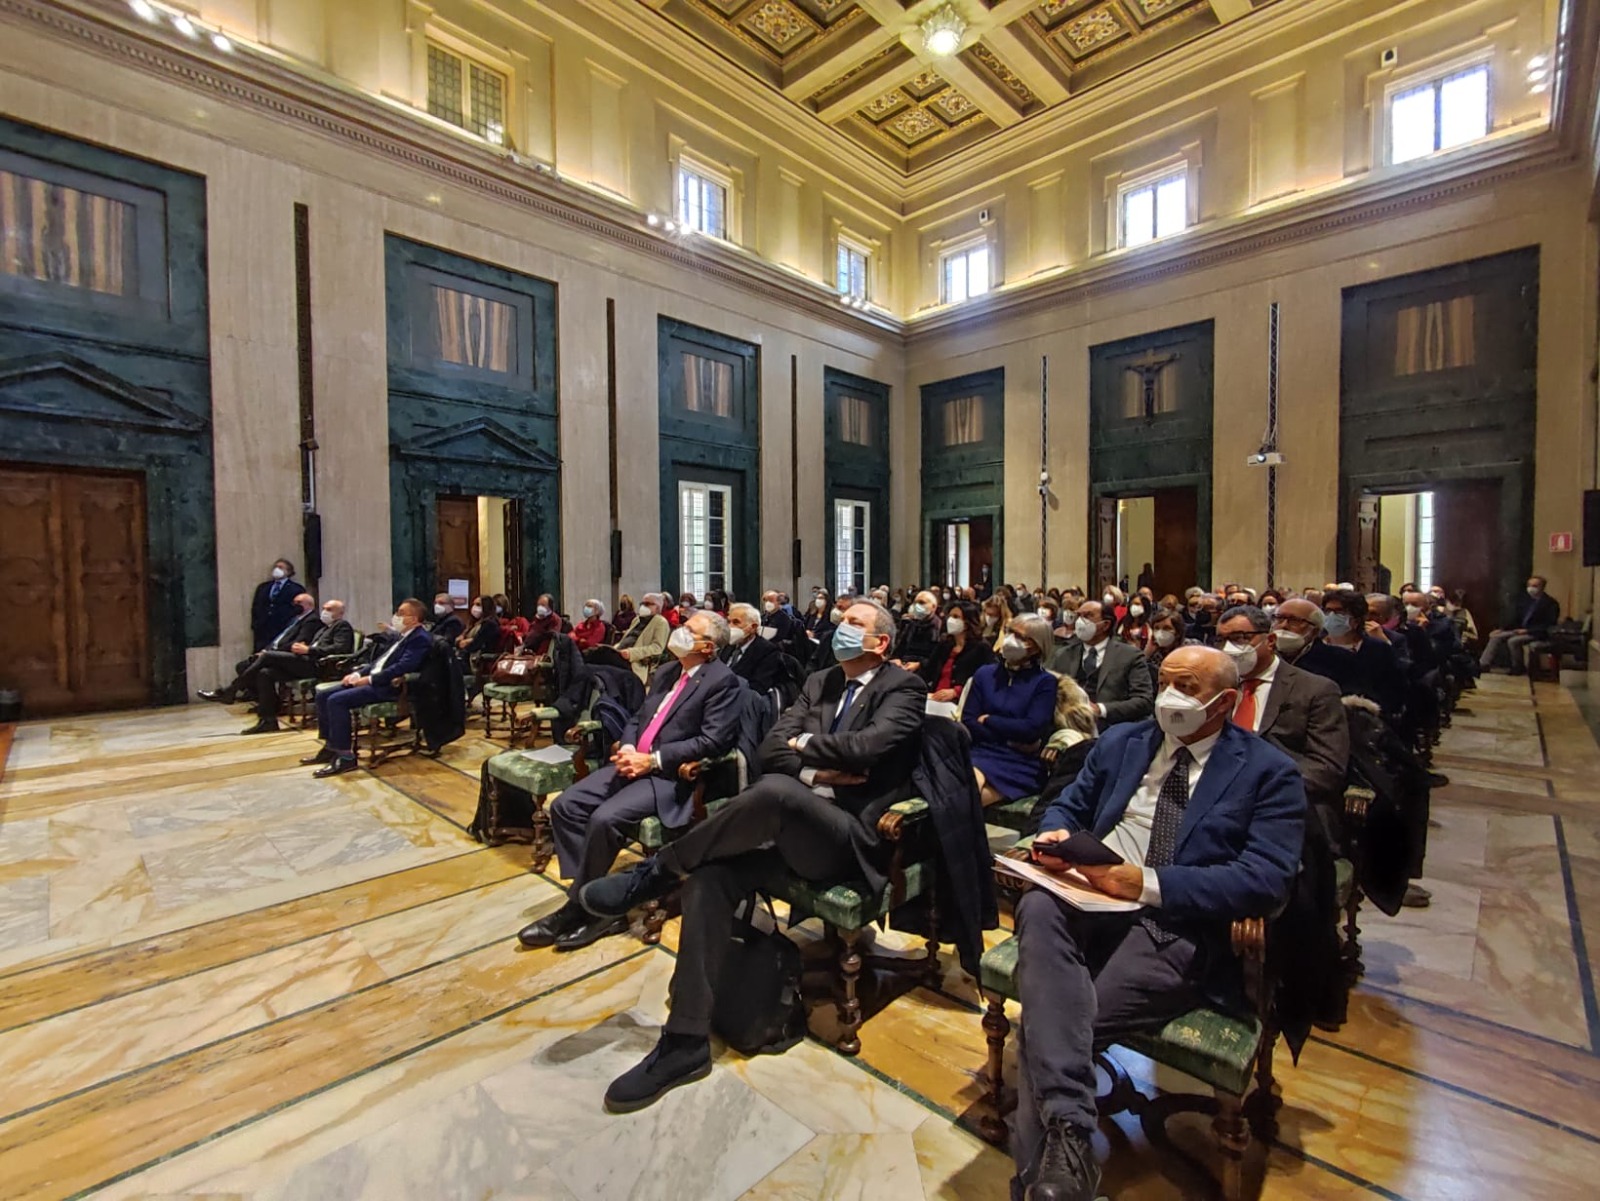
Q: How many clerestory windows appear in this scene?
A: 6